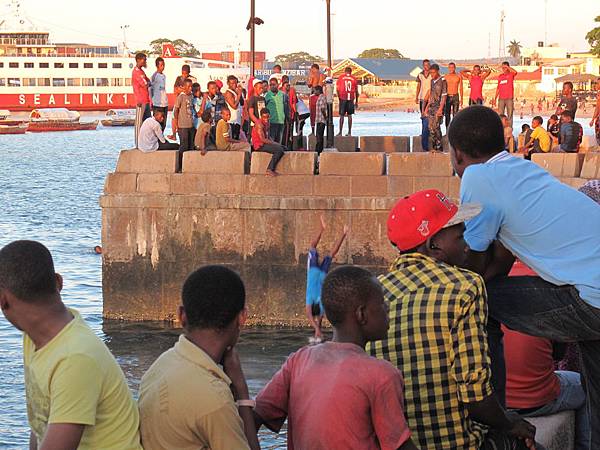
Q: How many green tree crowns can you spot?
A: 5